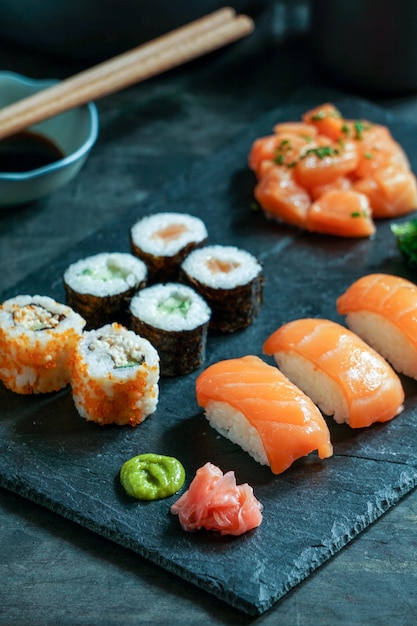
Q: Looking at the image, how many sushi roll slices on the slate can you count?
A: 6